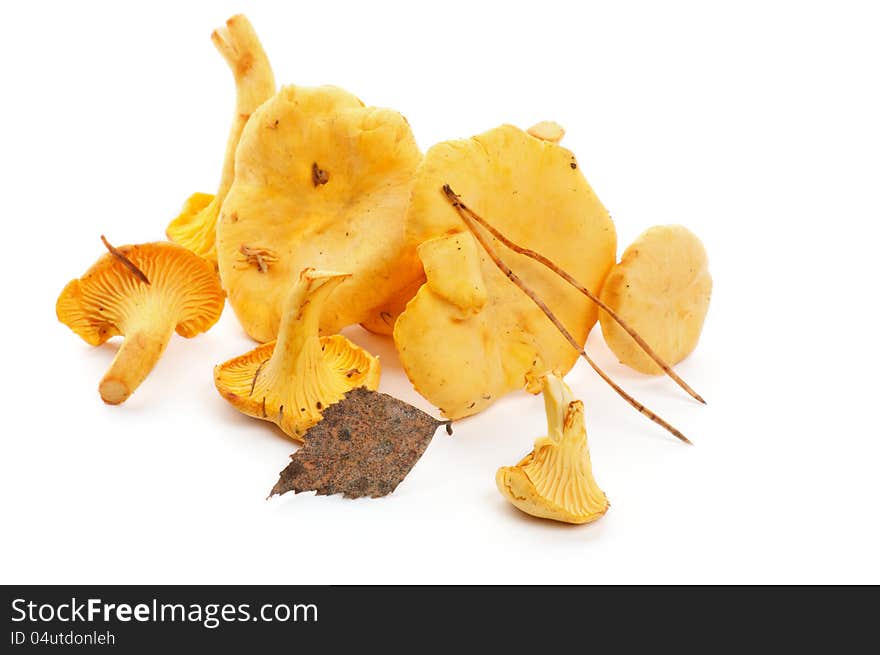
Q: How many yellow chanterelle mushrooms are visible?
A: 7